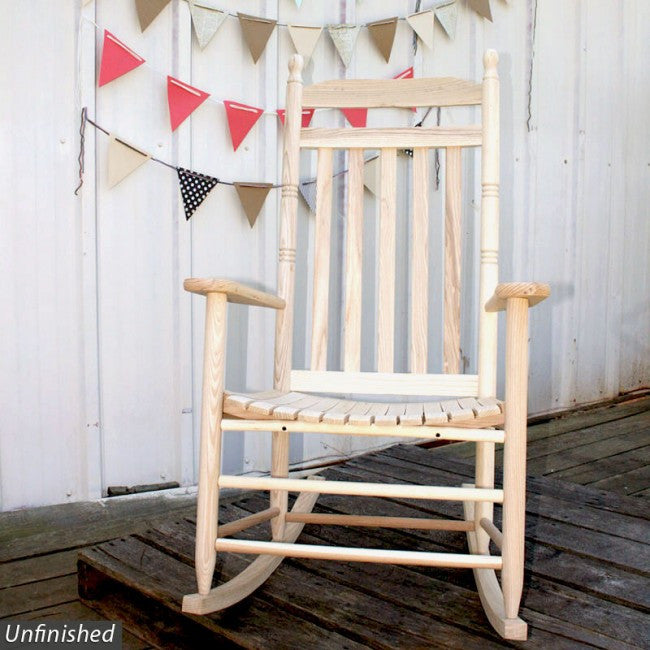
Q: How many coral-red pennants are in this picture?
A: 6